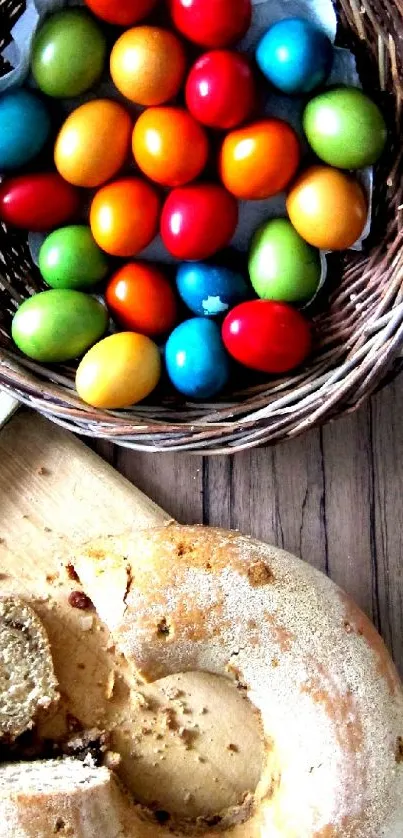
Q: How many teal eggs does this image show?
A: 4